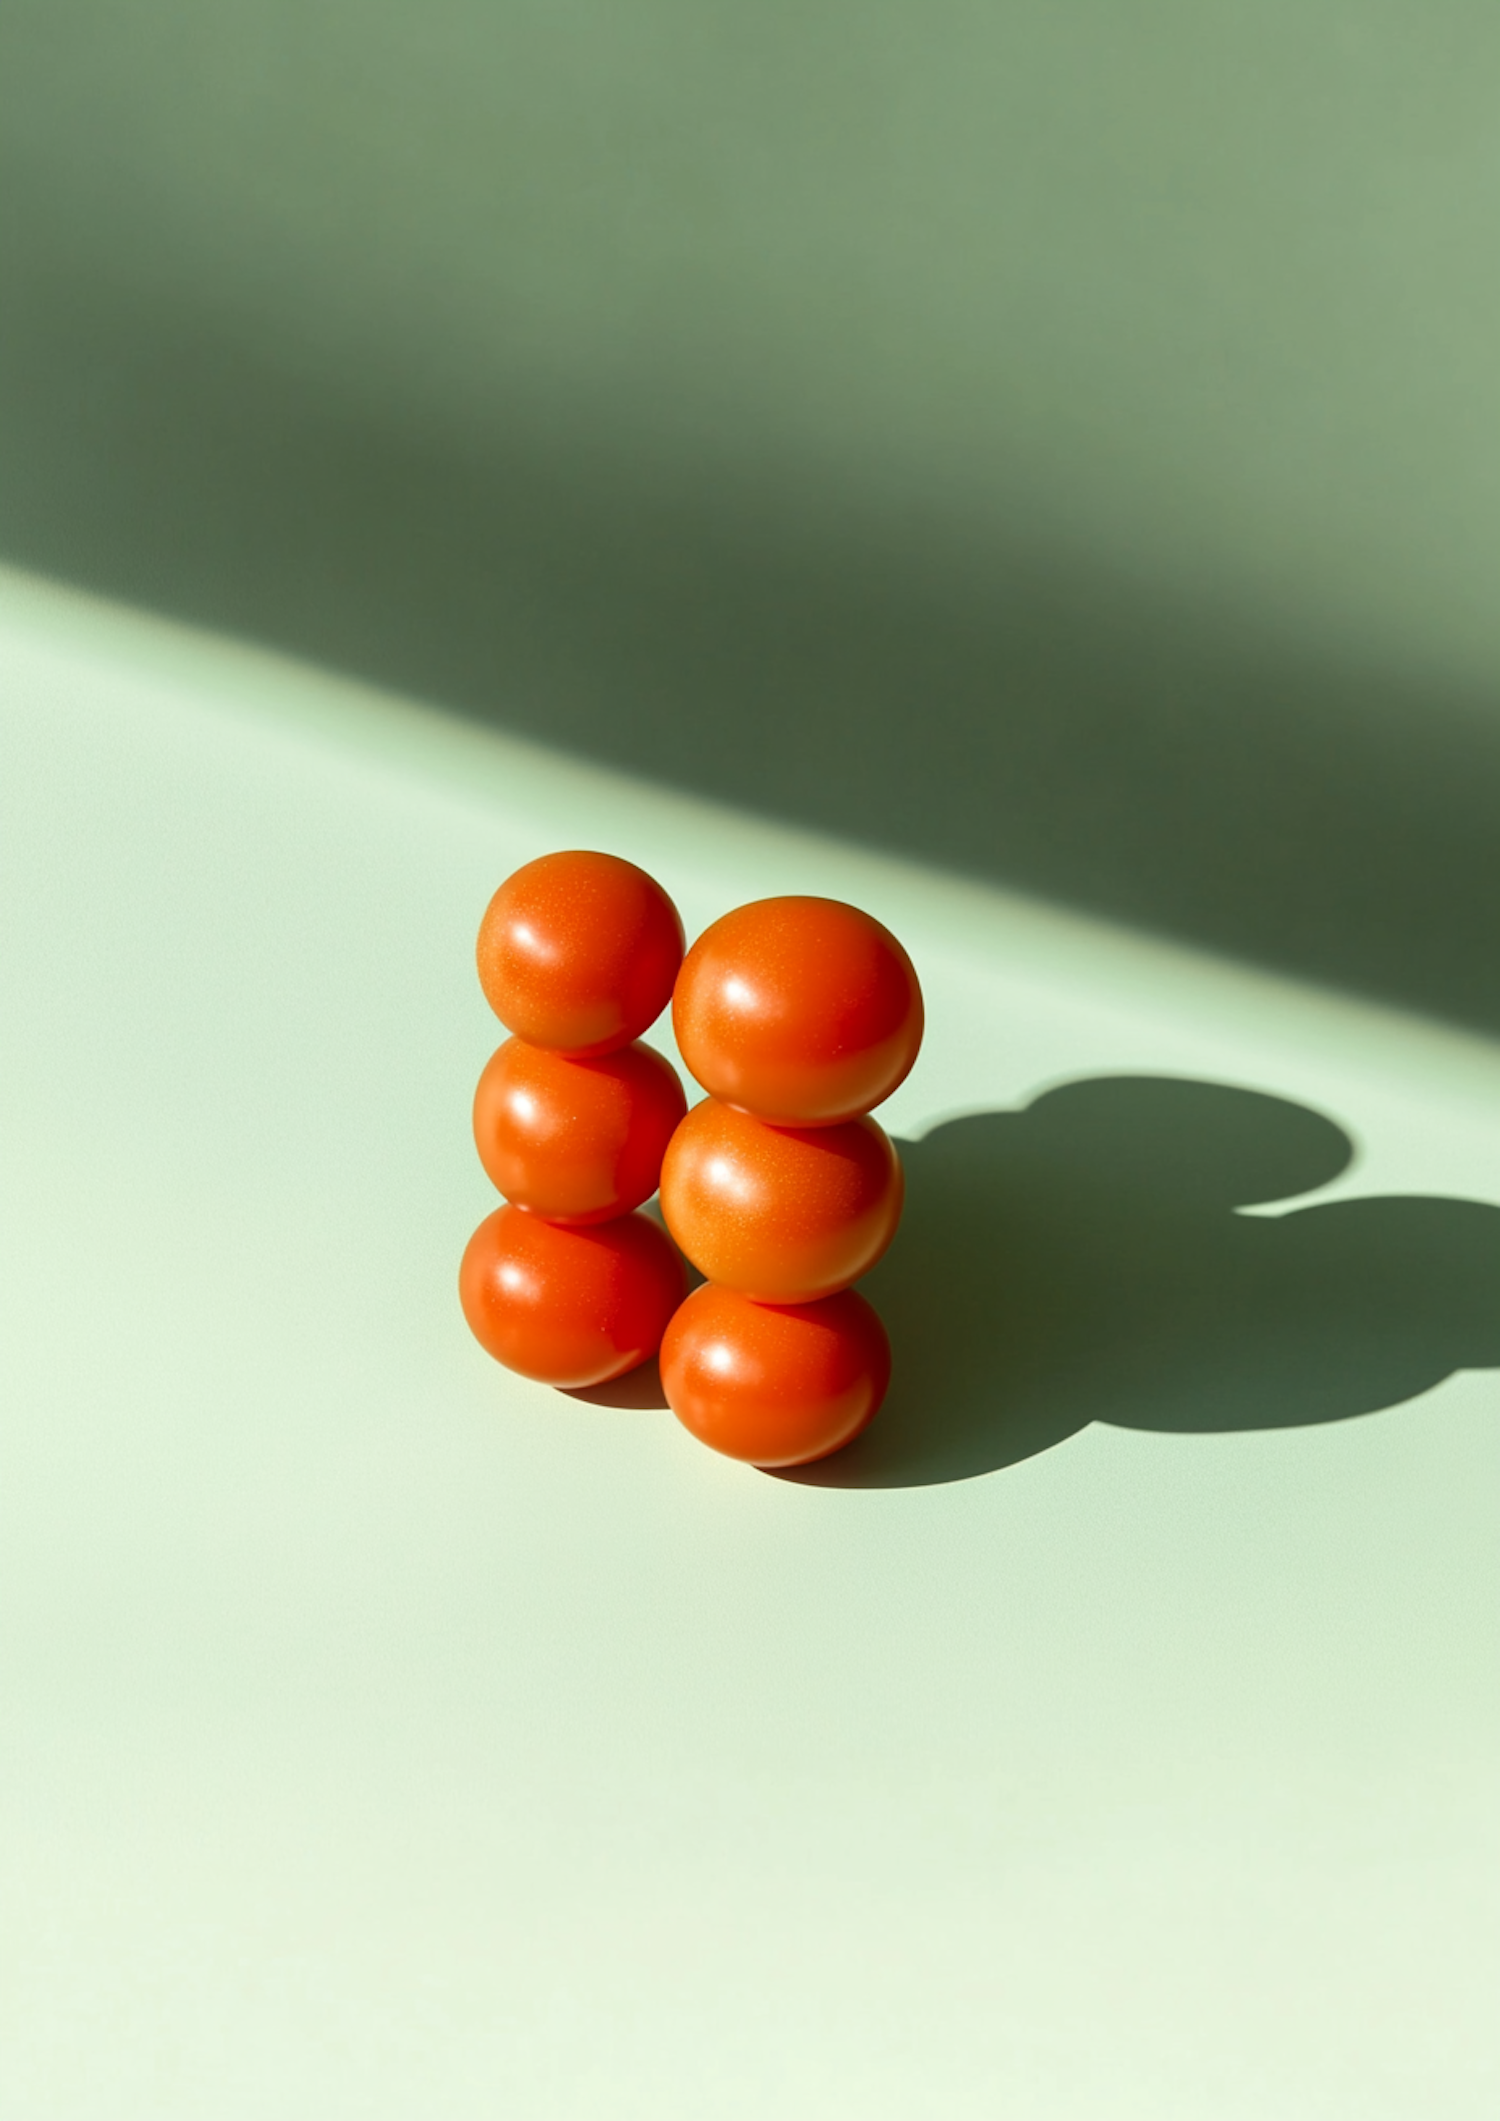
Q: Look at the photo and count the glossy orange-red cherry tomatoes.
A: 6